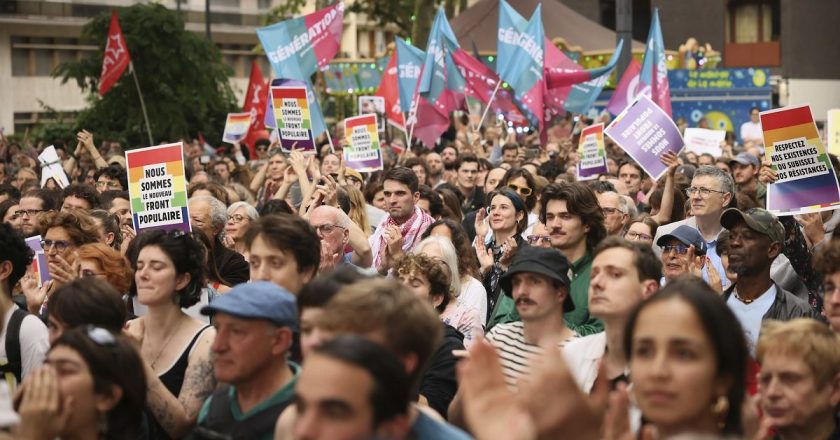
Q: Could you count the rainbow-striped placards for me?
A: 6